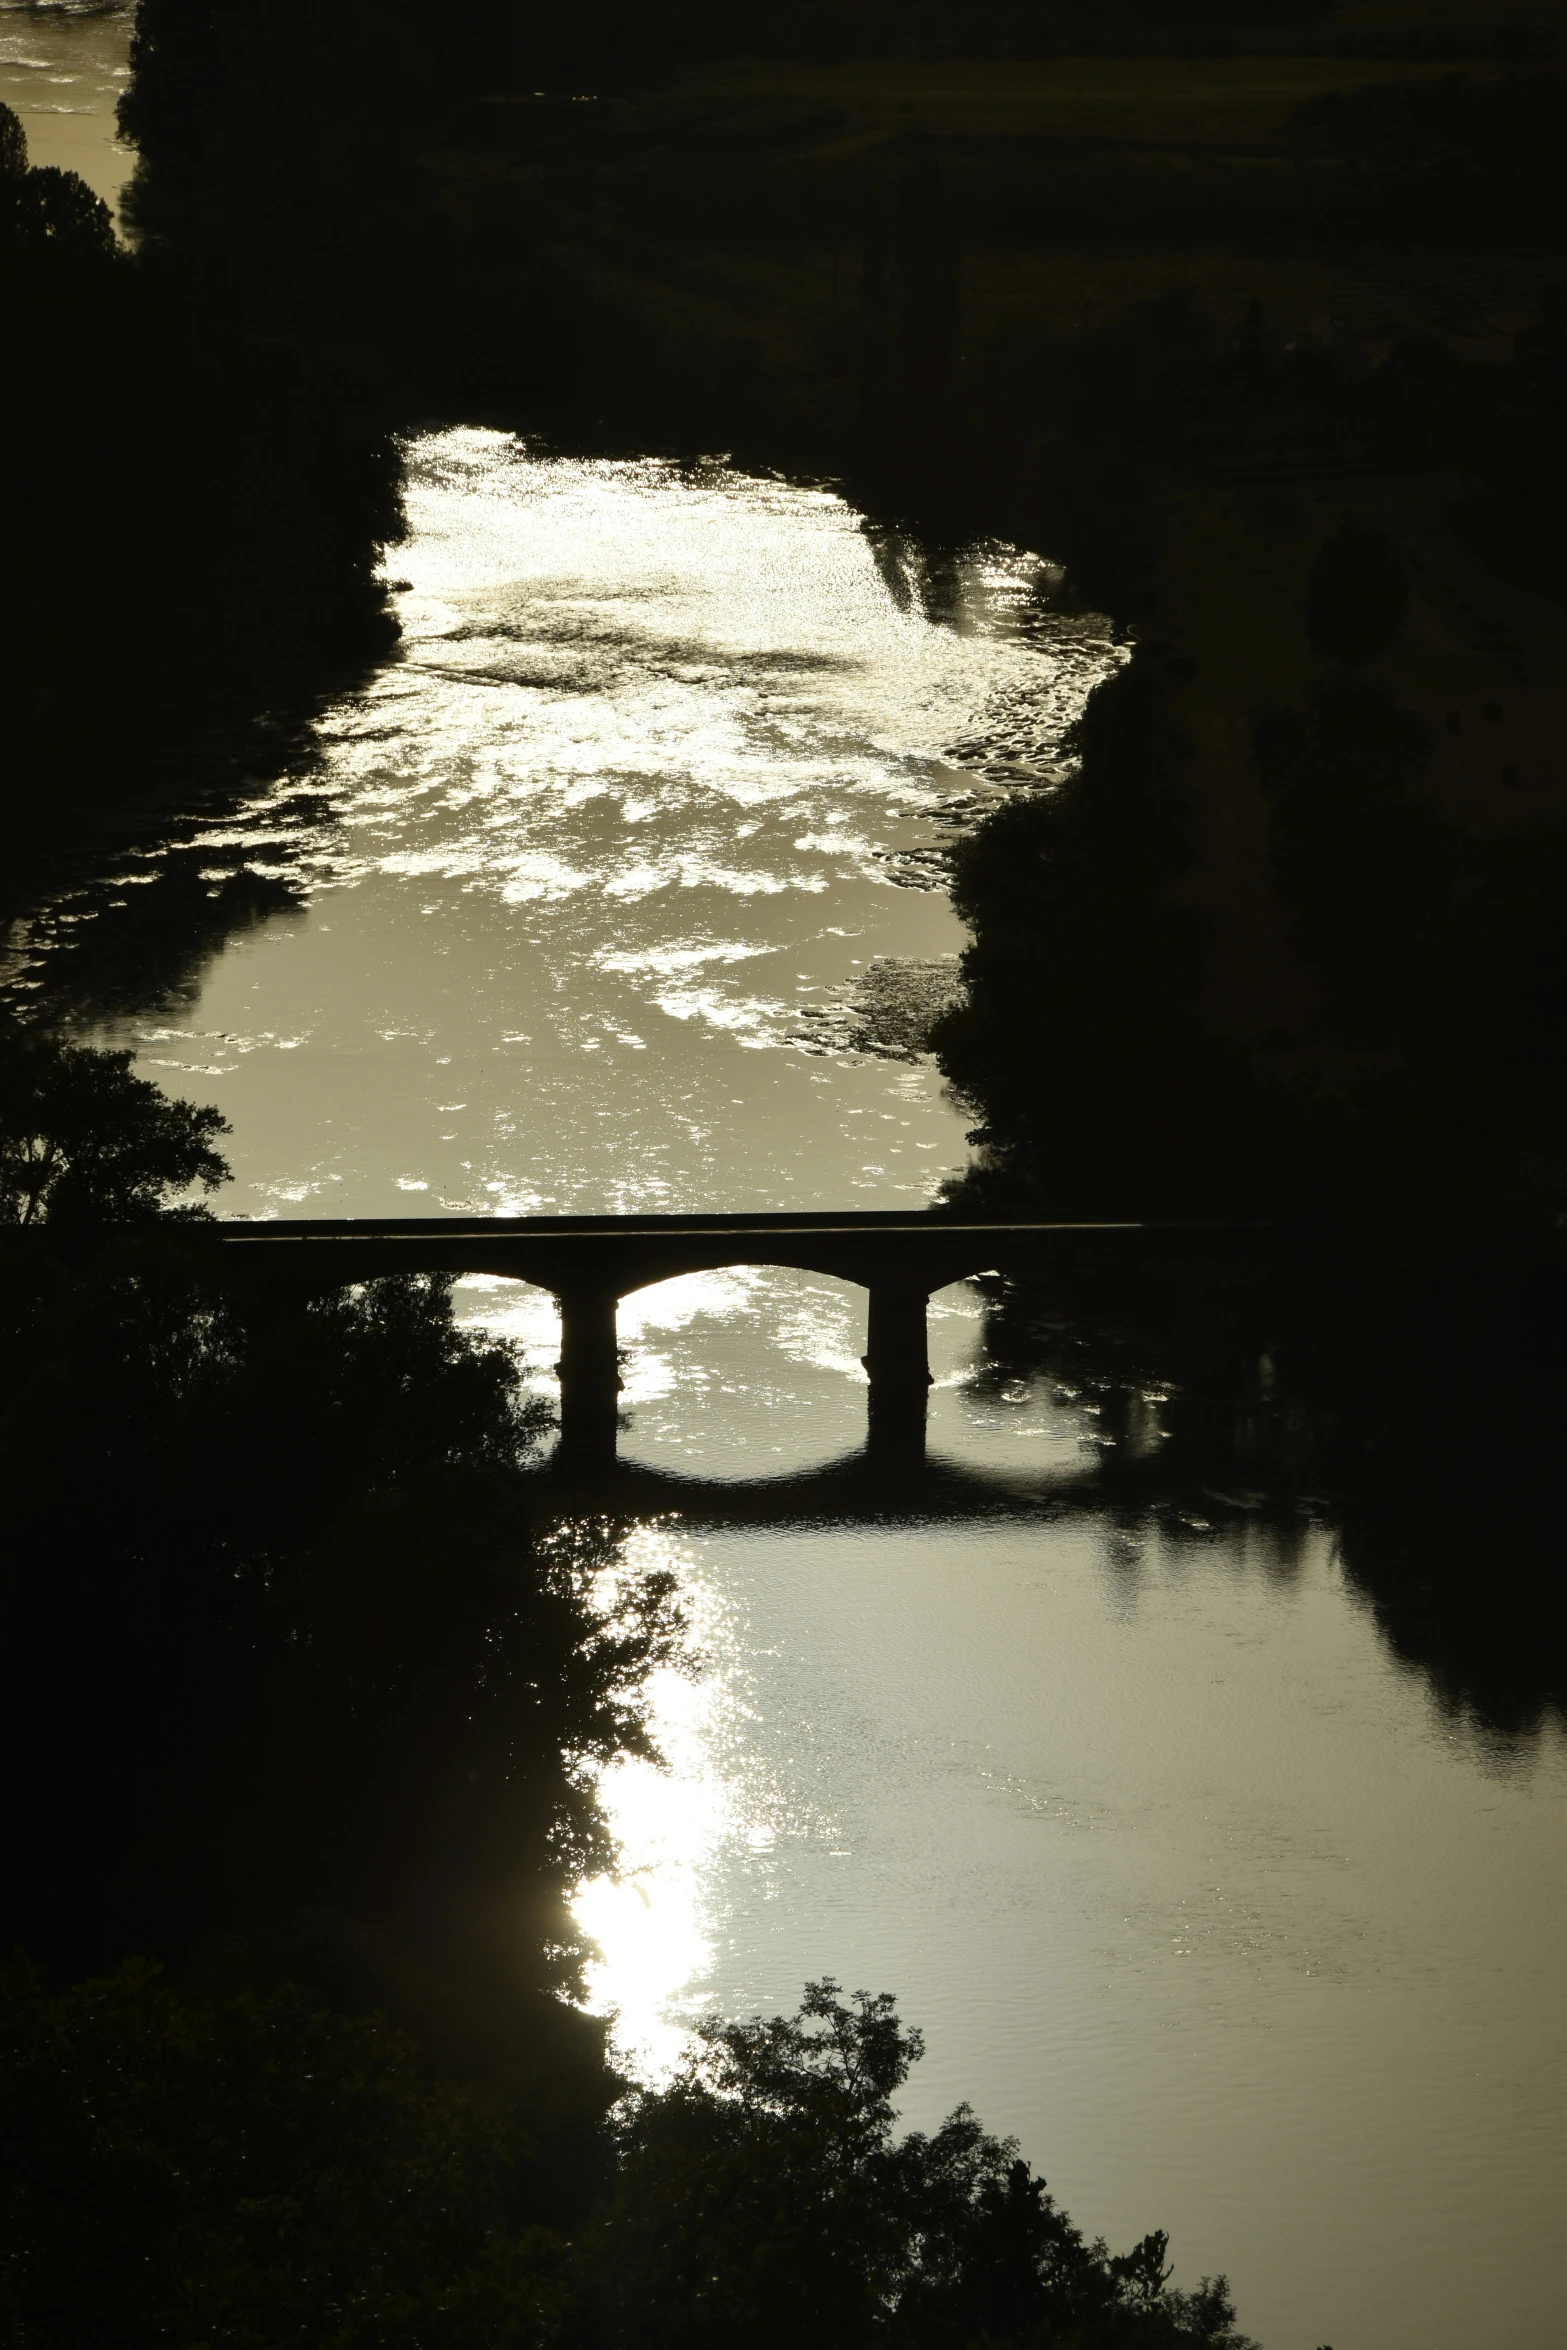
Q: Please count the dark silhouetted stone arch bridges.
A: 1